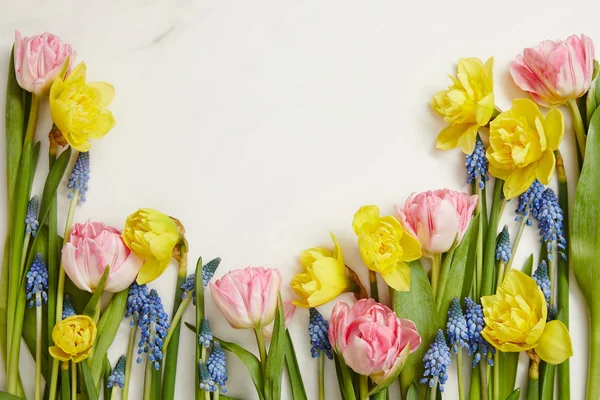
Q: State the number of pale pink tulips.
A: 6